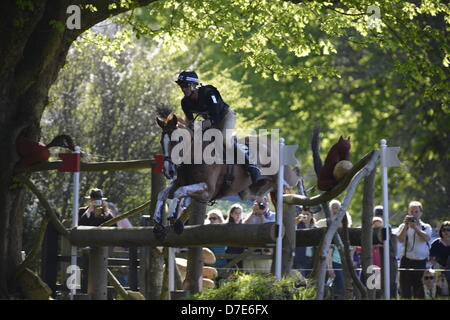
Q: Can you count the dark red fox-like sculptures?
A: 2